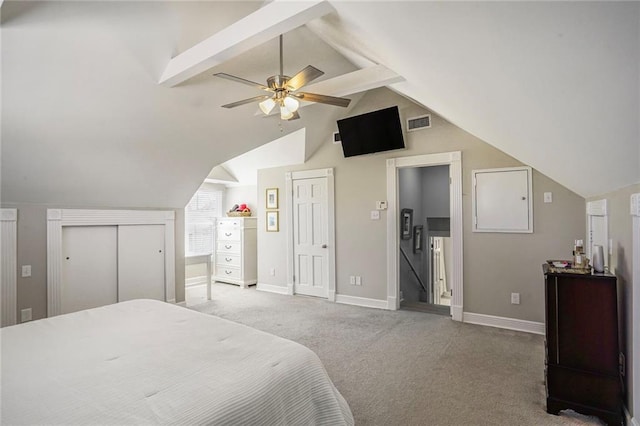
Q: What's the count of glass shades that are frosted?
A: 3